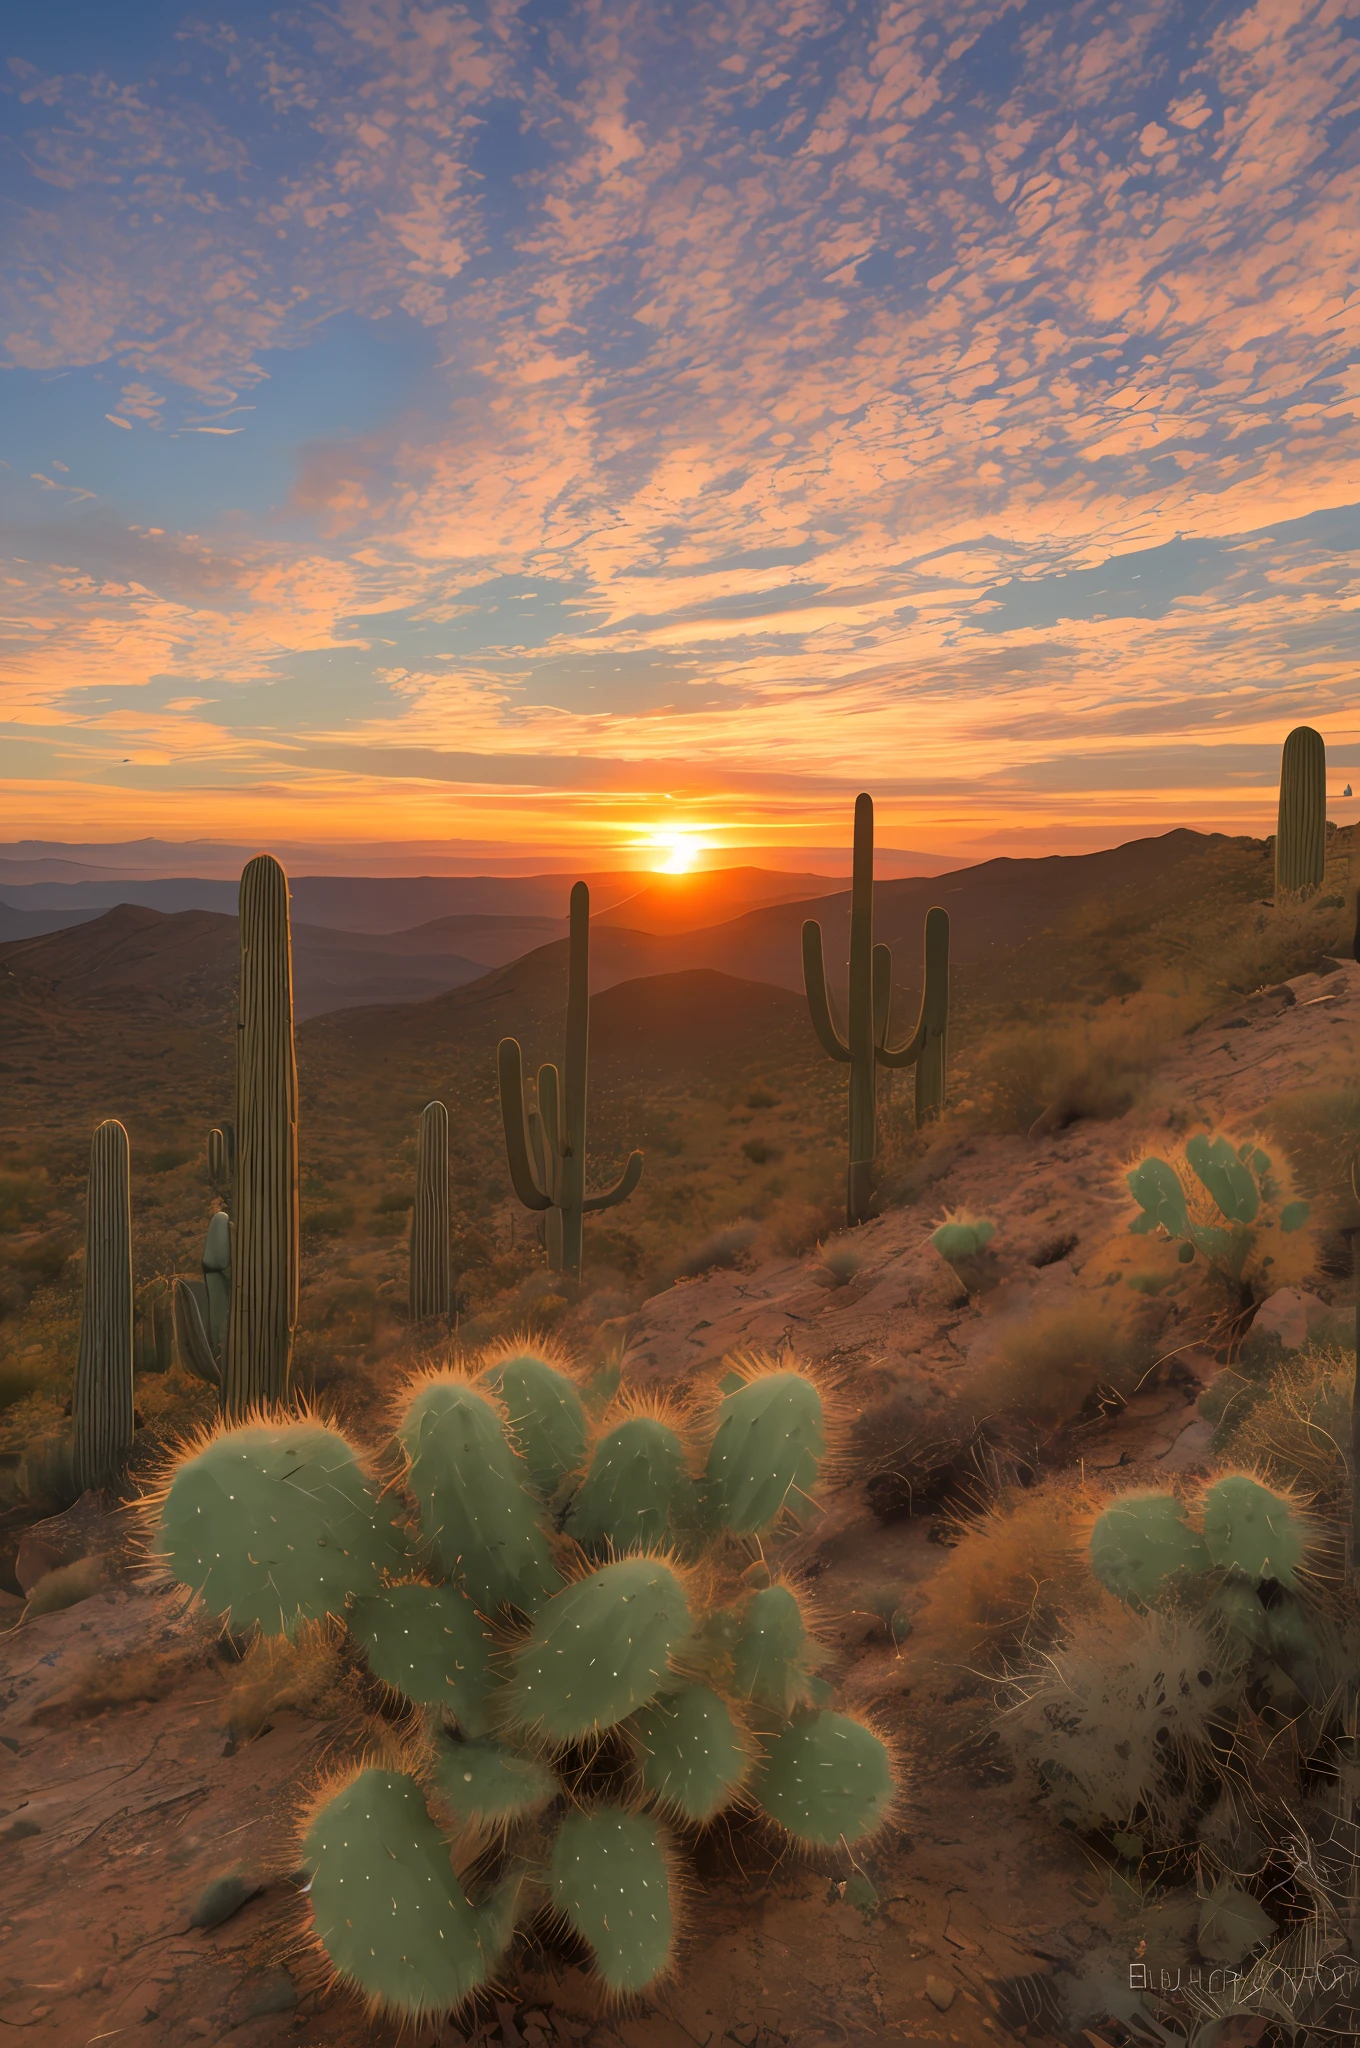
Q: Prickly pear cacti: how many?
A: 4